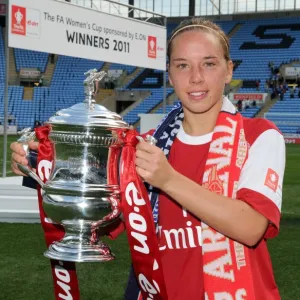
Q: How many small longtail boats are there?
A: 0